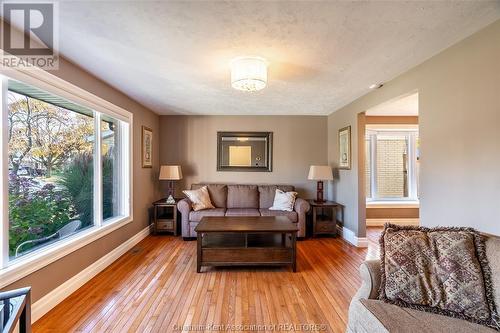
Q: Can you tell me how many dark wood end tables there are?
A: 2